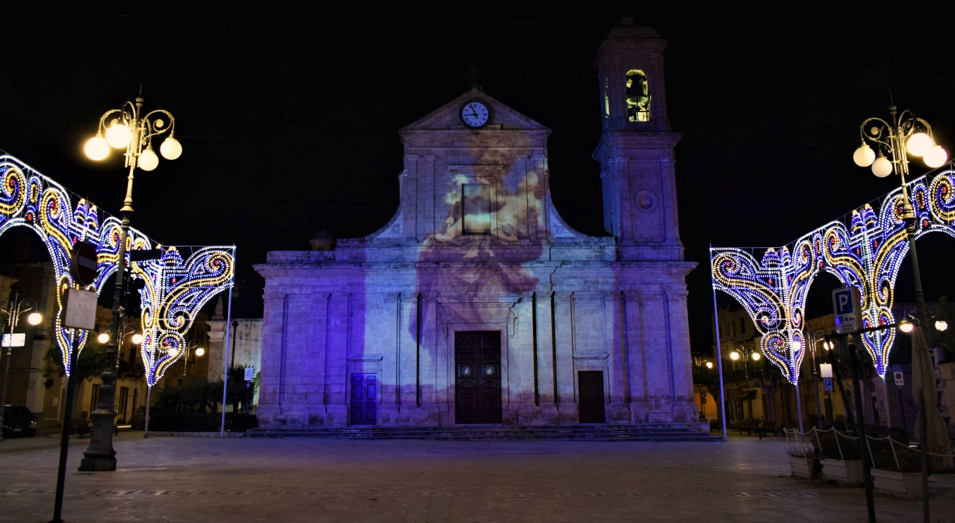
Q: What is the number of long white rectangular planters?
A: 3